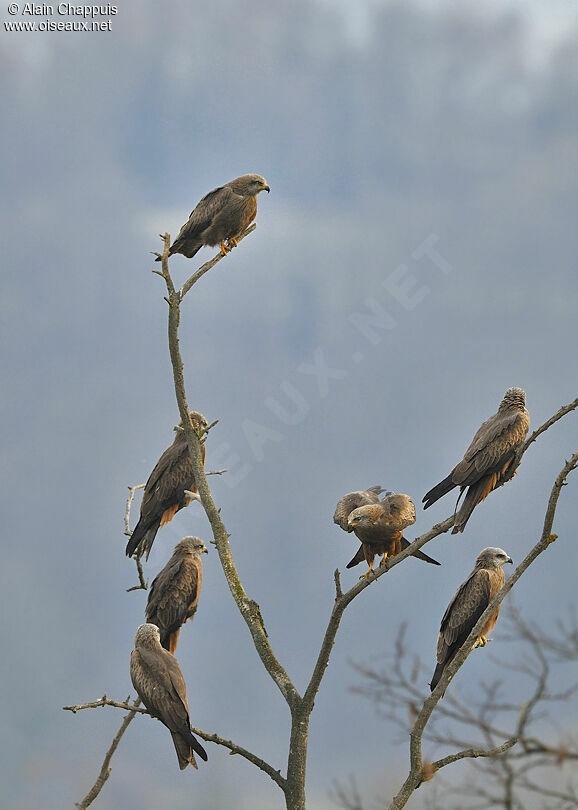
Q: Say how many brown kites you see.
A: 7